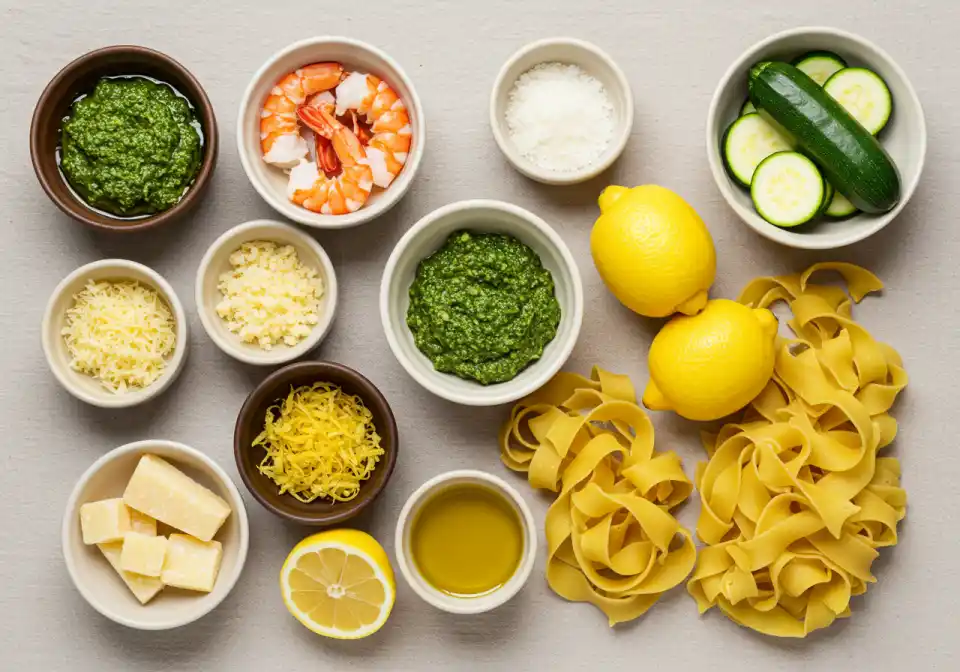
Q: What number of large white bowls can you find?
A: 4